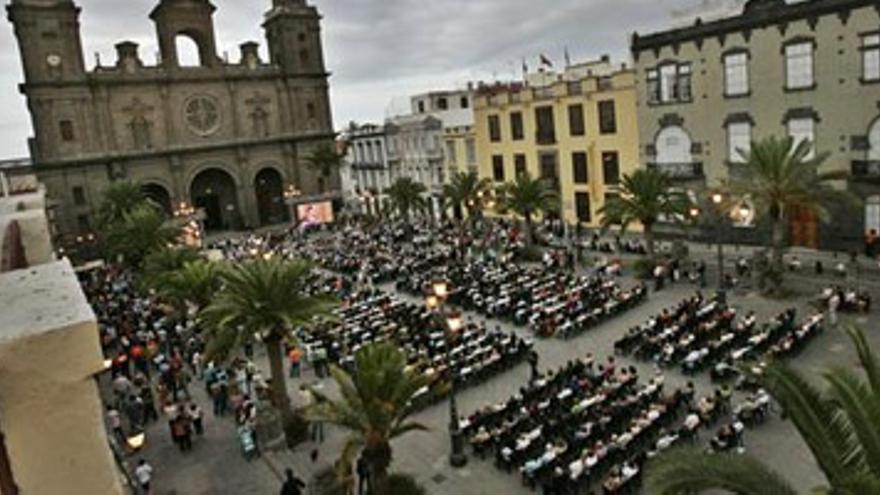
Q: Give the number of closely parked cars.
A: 0